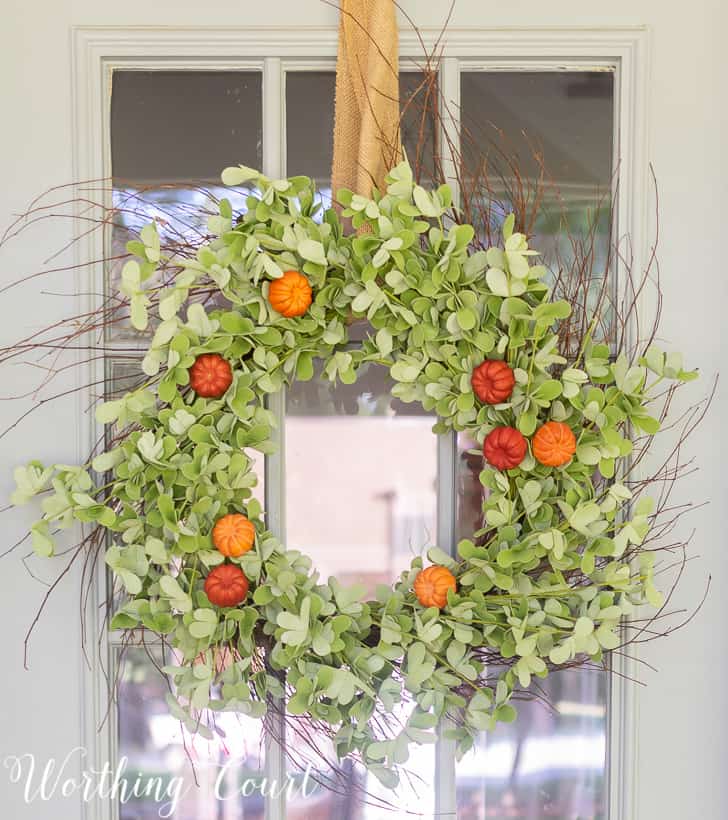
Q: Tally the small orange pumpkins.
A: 4